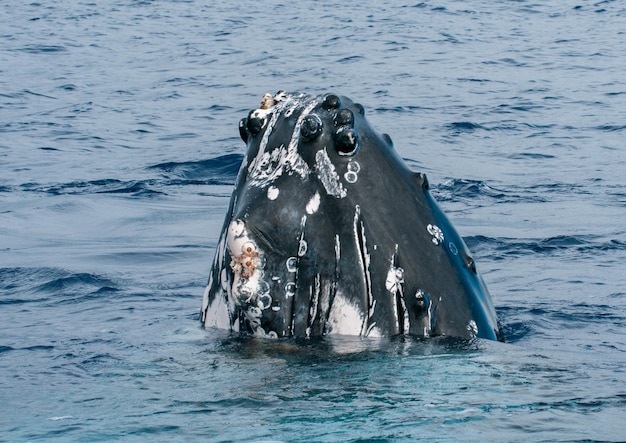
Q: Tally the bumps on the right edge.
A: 4